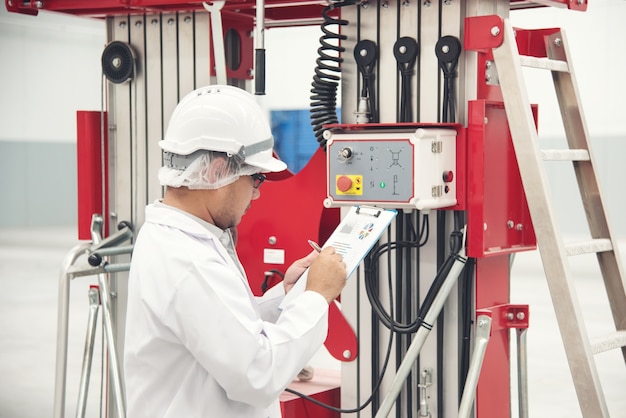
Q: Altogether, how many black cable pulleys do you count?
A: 4